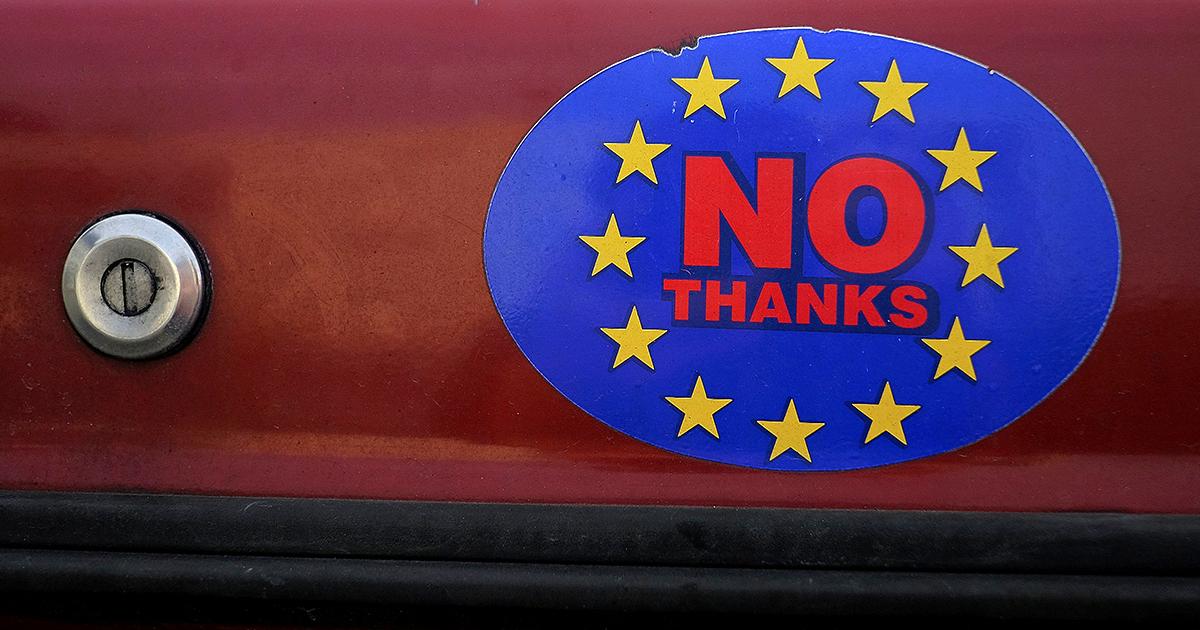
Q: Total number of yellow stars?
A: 12